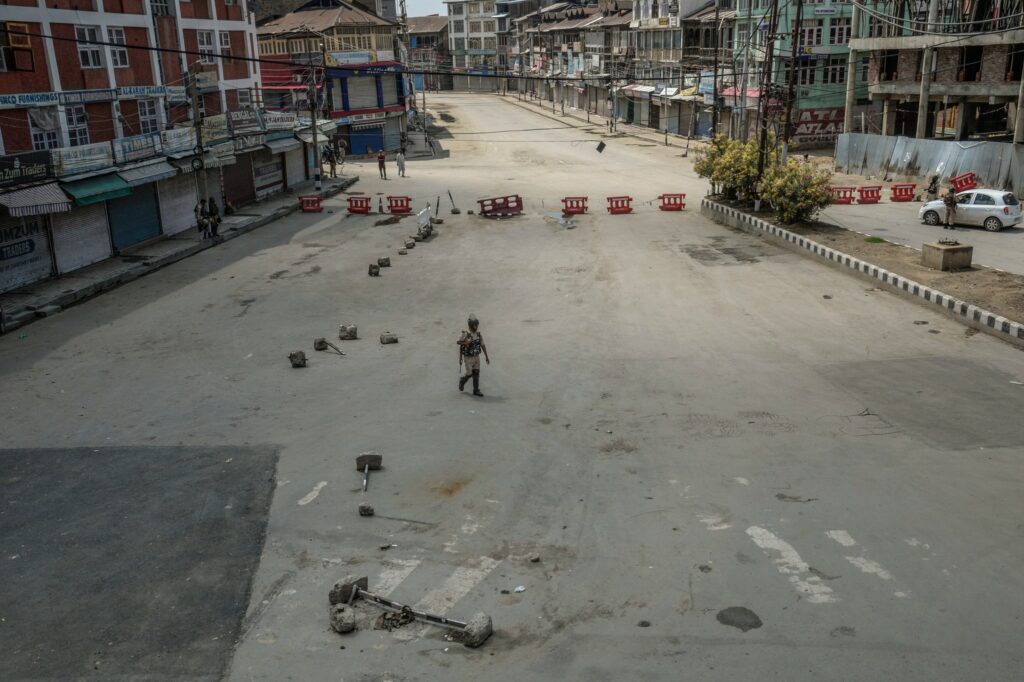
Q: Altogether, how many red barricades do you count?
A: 11